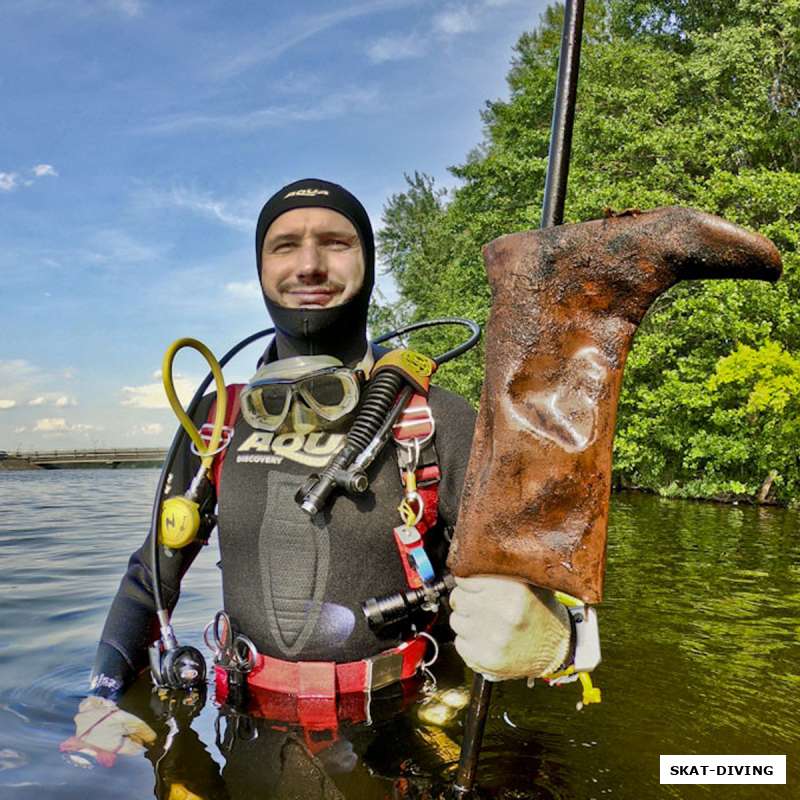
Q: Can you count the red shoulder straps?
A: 2